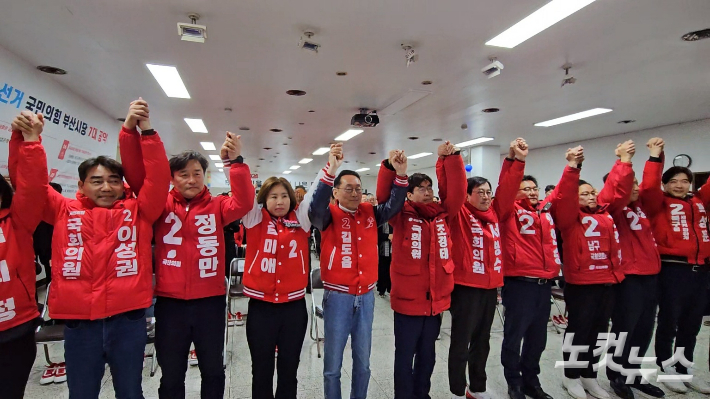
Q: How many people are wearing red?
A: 11